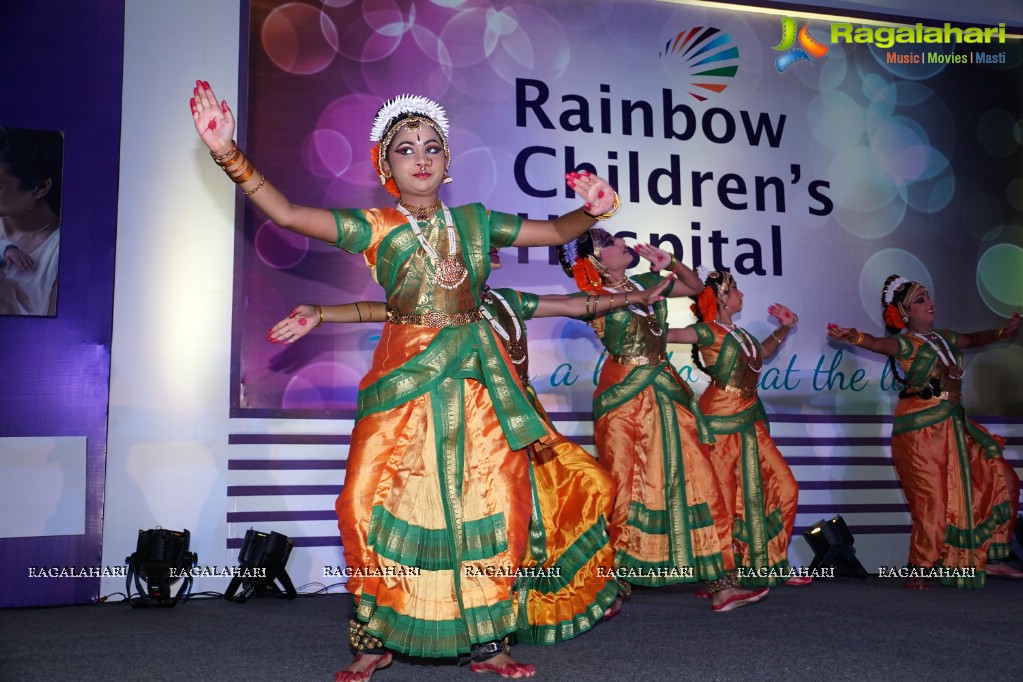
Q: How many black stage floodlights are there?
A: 3